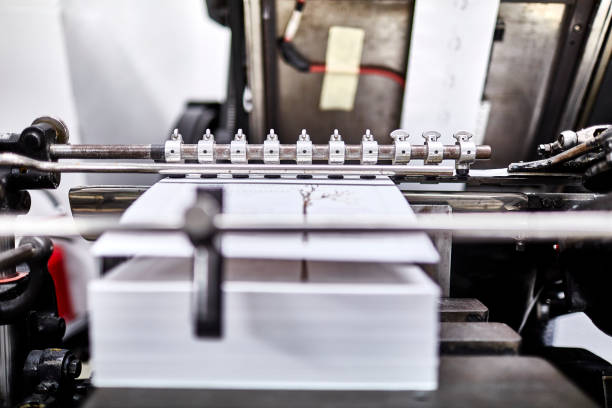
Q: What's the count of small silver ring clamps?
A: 10